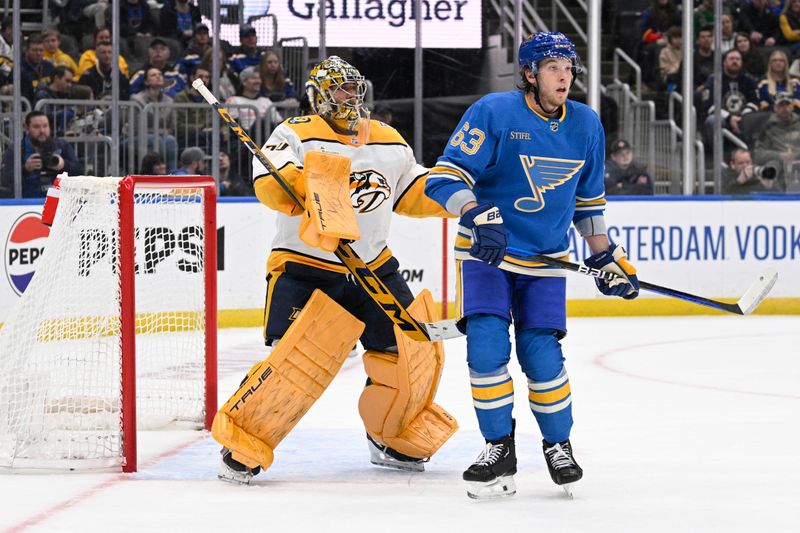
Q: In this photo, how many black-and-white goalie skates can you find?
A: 2